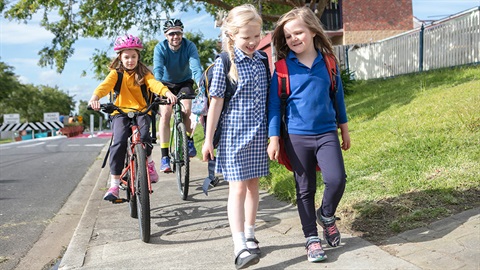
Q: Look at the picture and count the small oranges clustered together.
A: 0